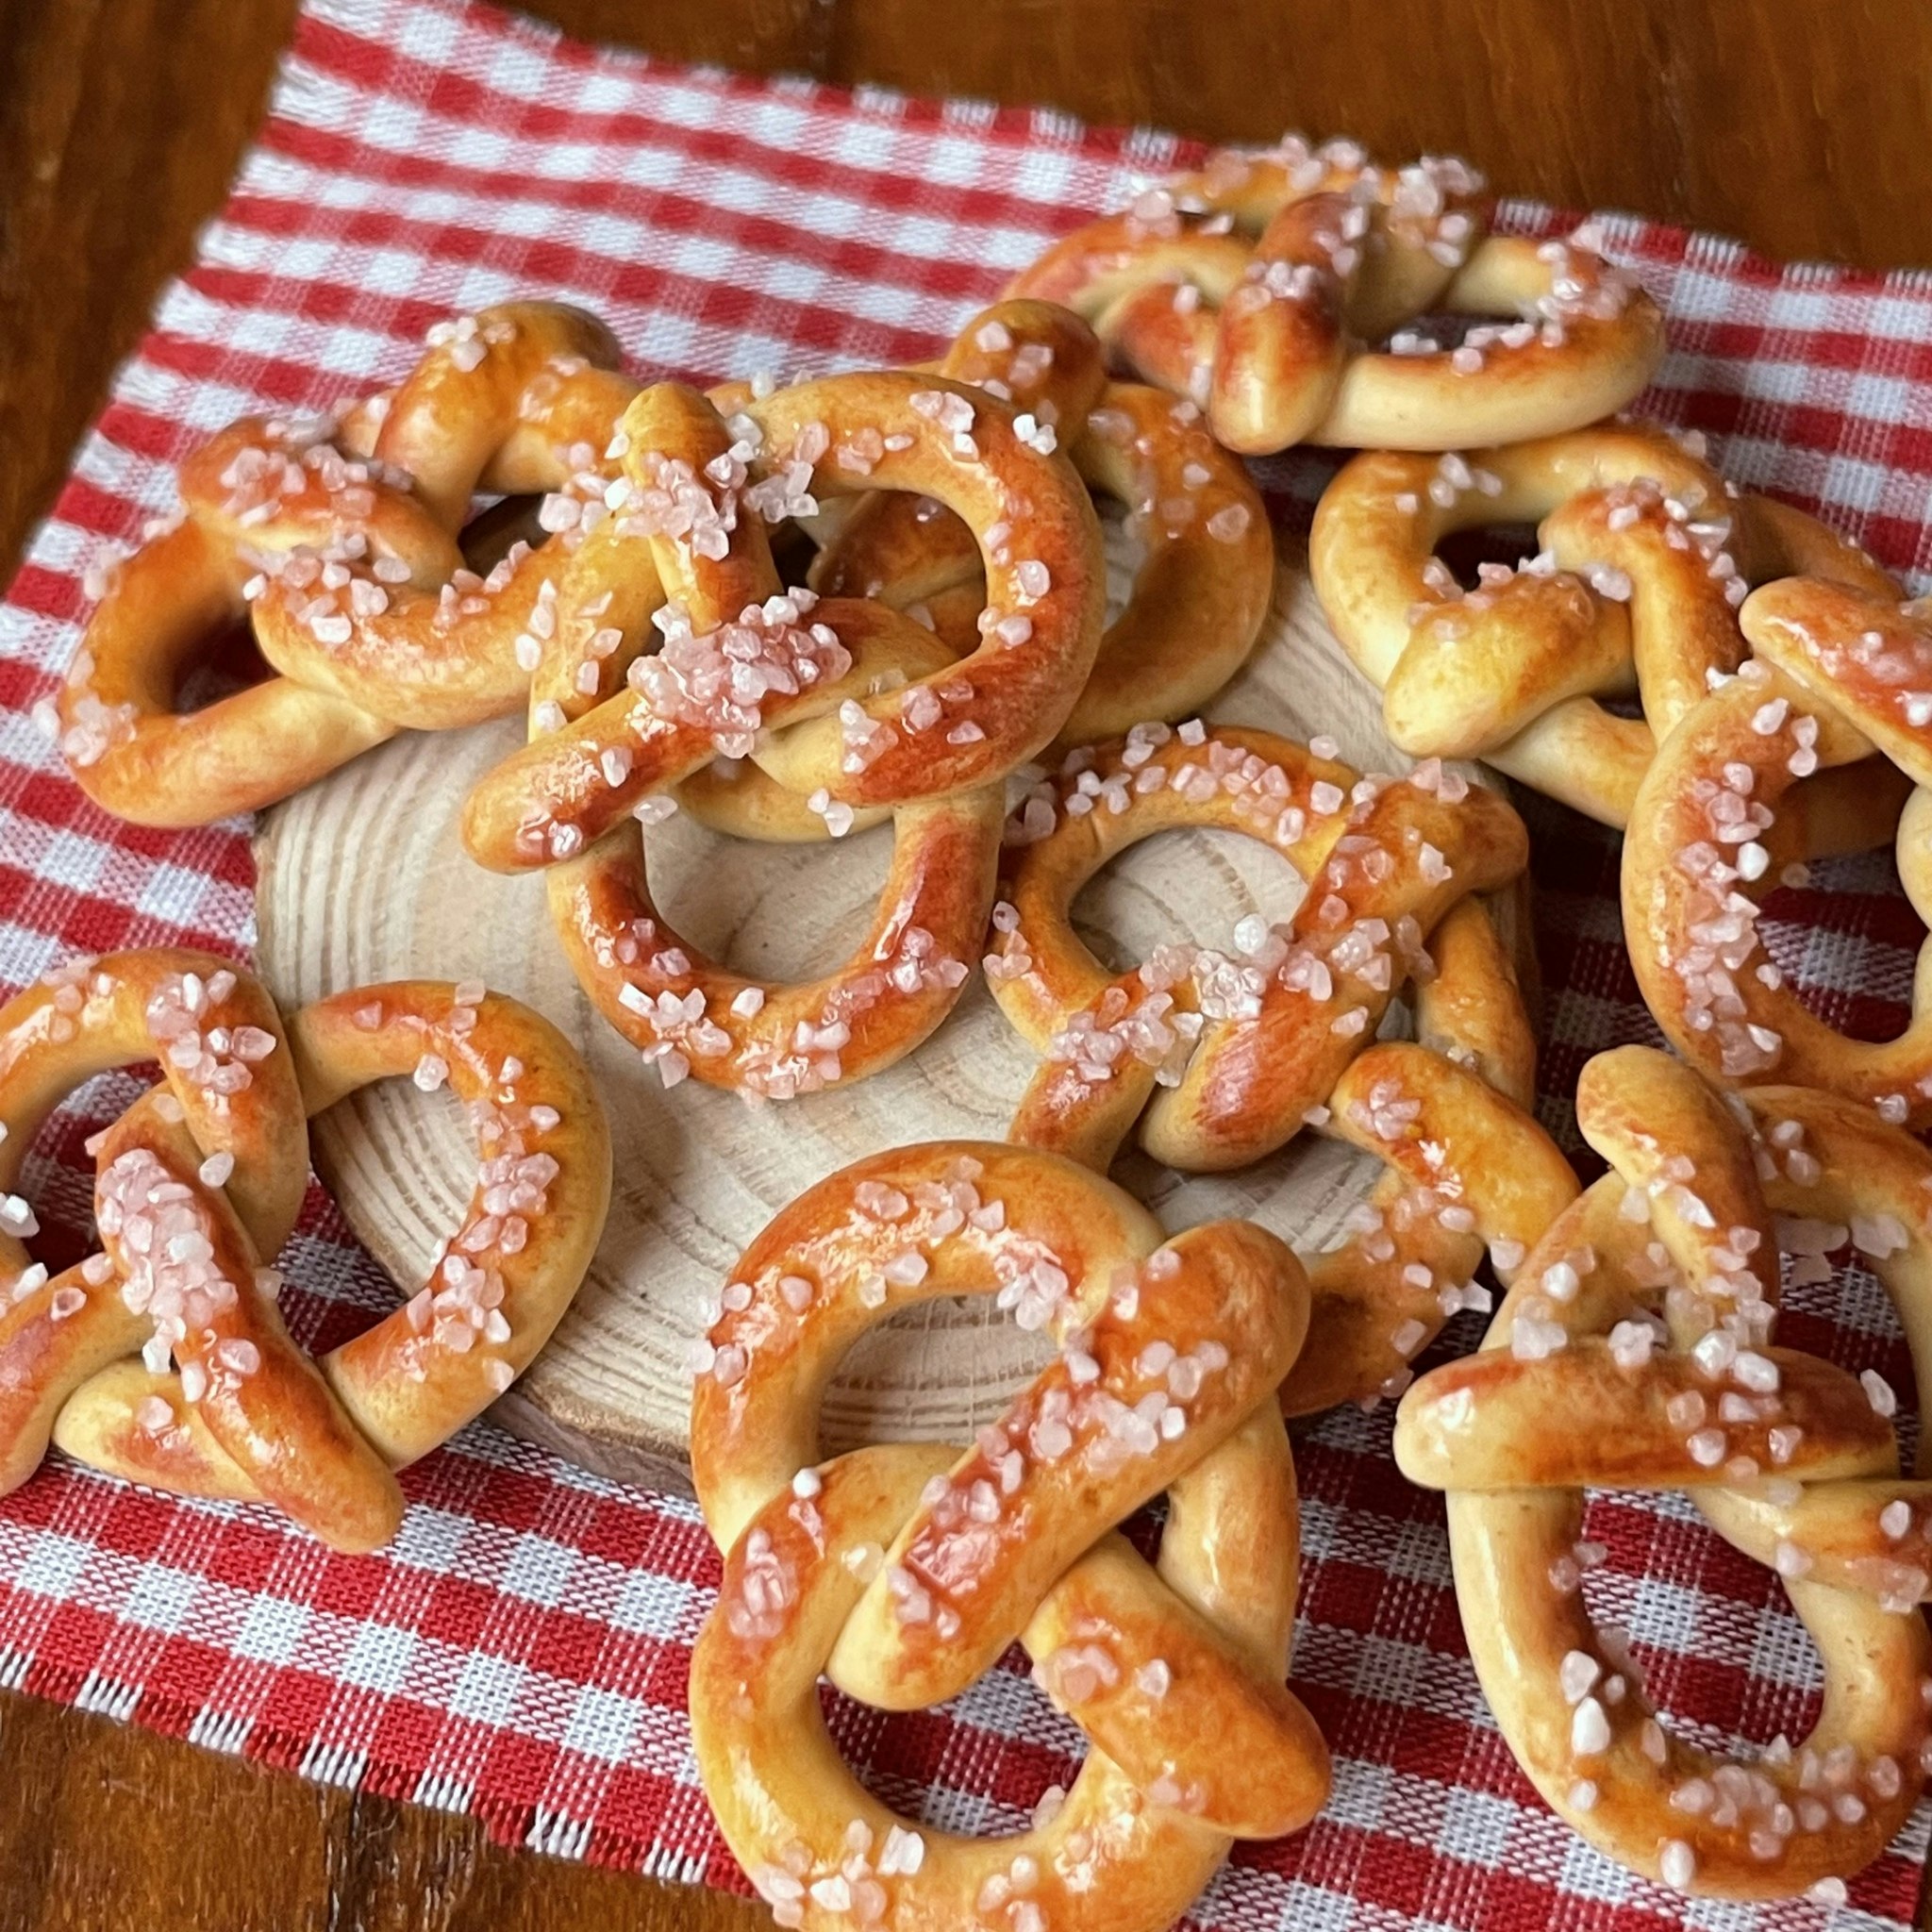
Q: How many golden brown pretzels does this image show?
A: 10